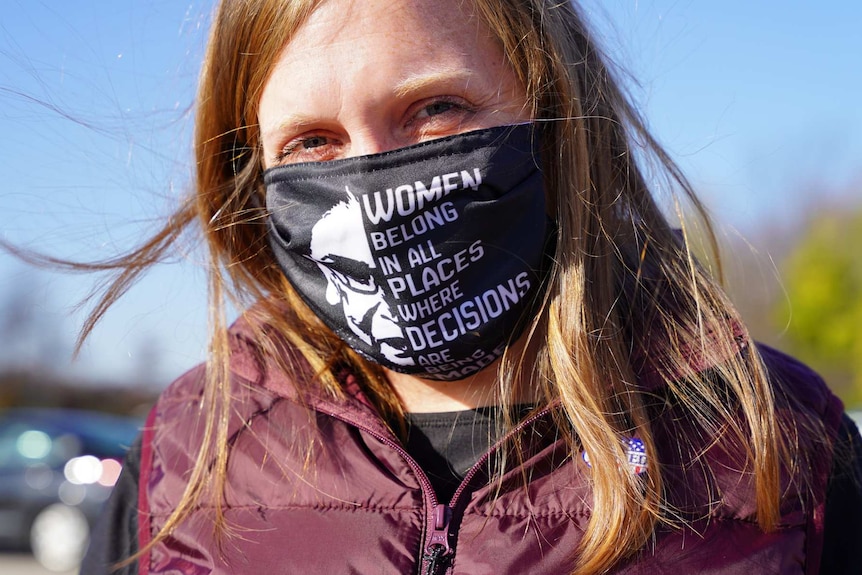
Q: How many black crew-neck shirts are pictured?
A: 1